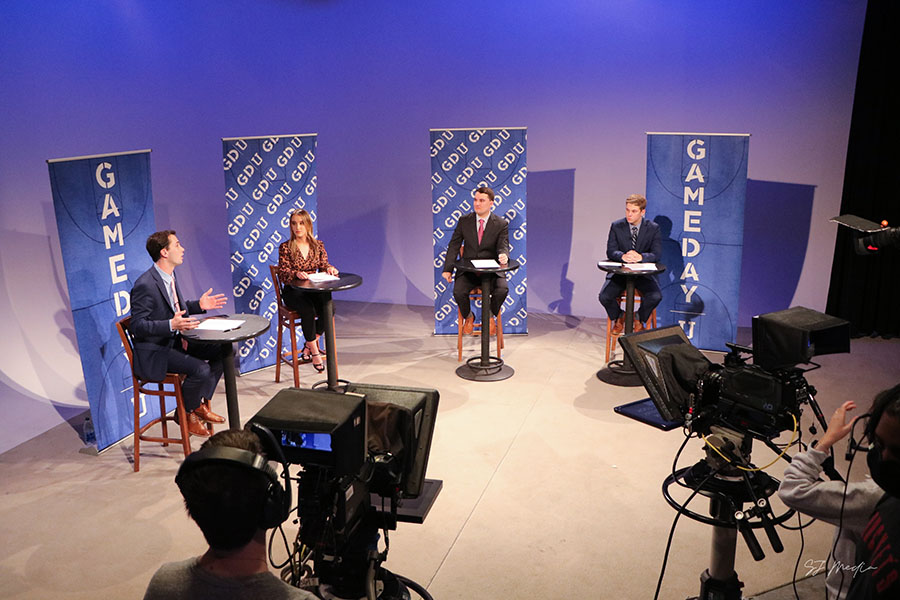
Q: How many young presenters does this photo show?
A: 4